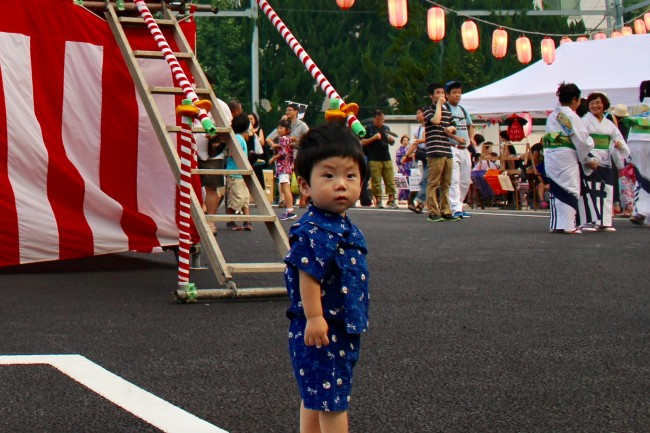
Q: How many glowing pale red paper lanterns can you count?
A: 14